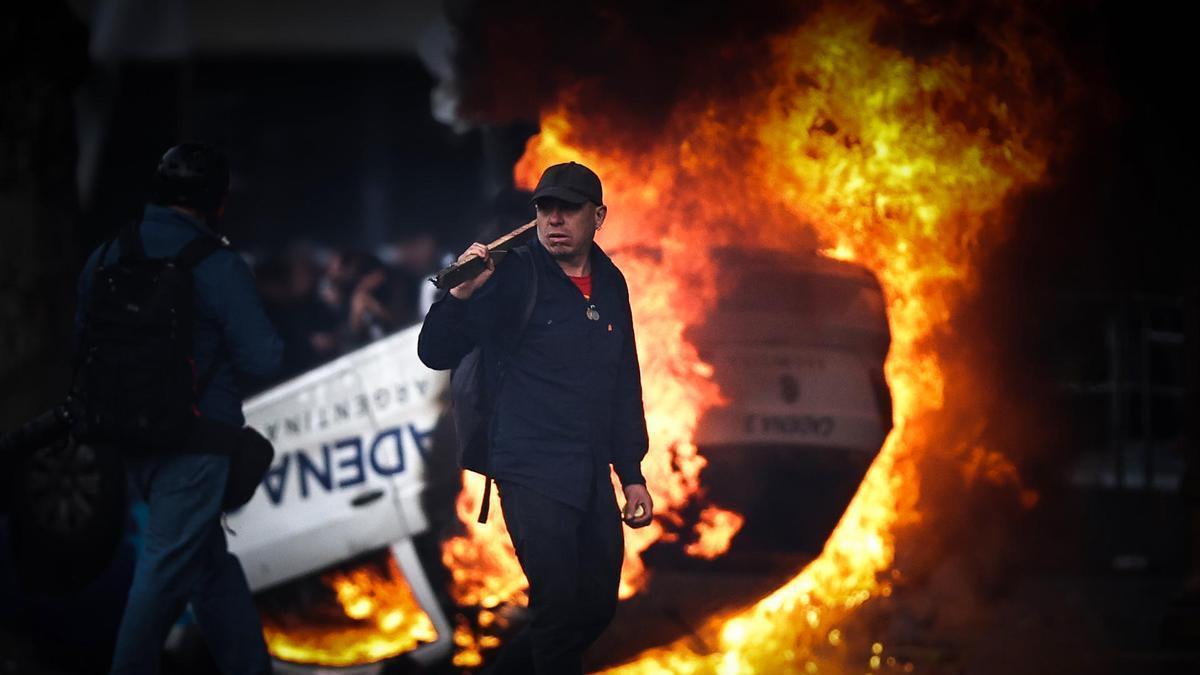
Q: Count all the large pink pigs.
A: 0